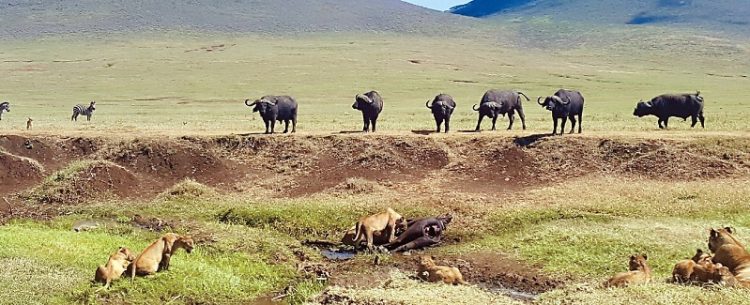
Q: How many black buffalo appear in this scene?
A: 6